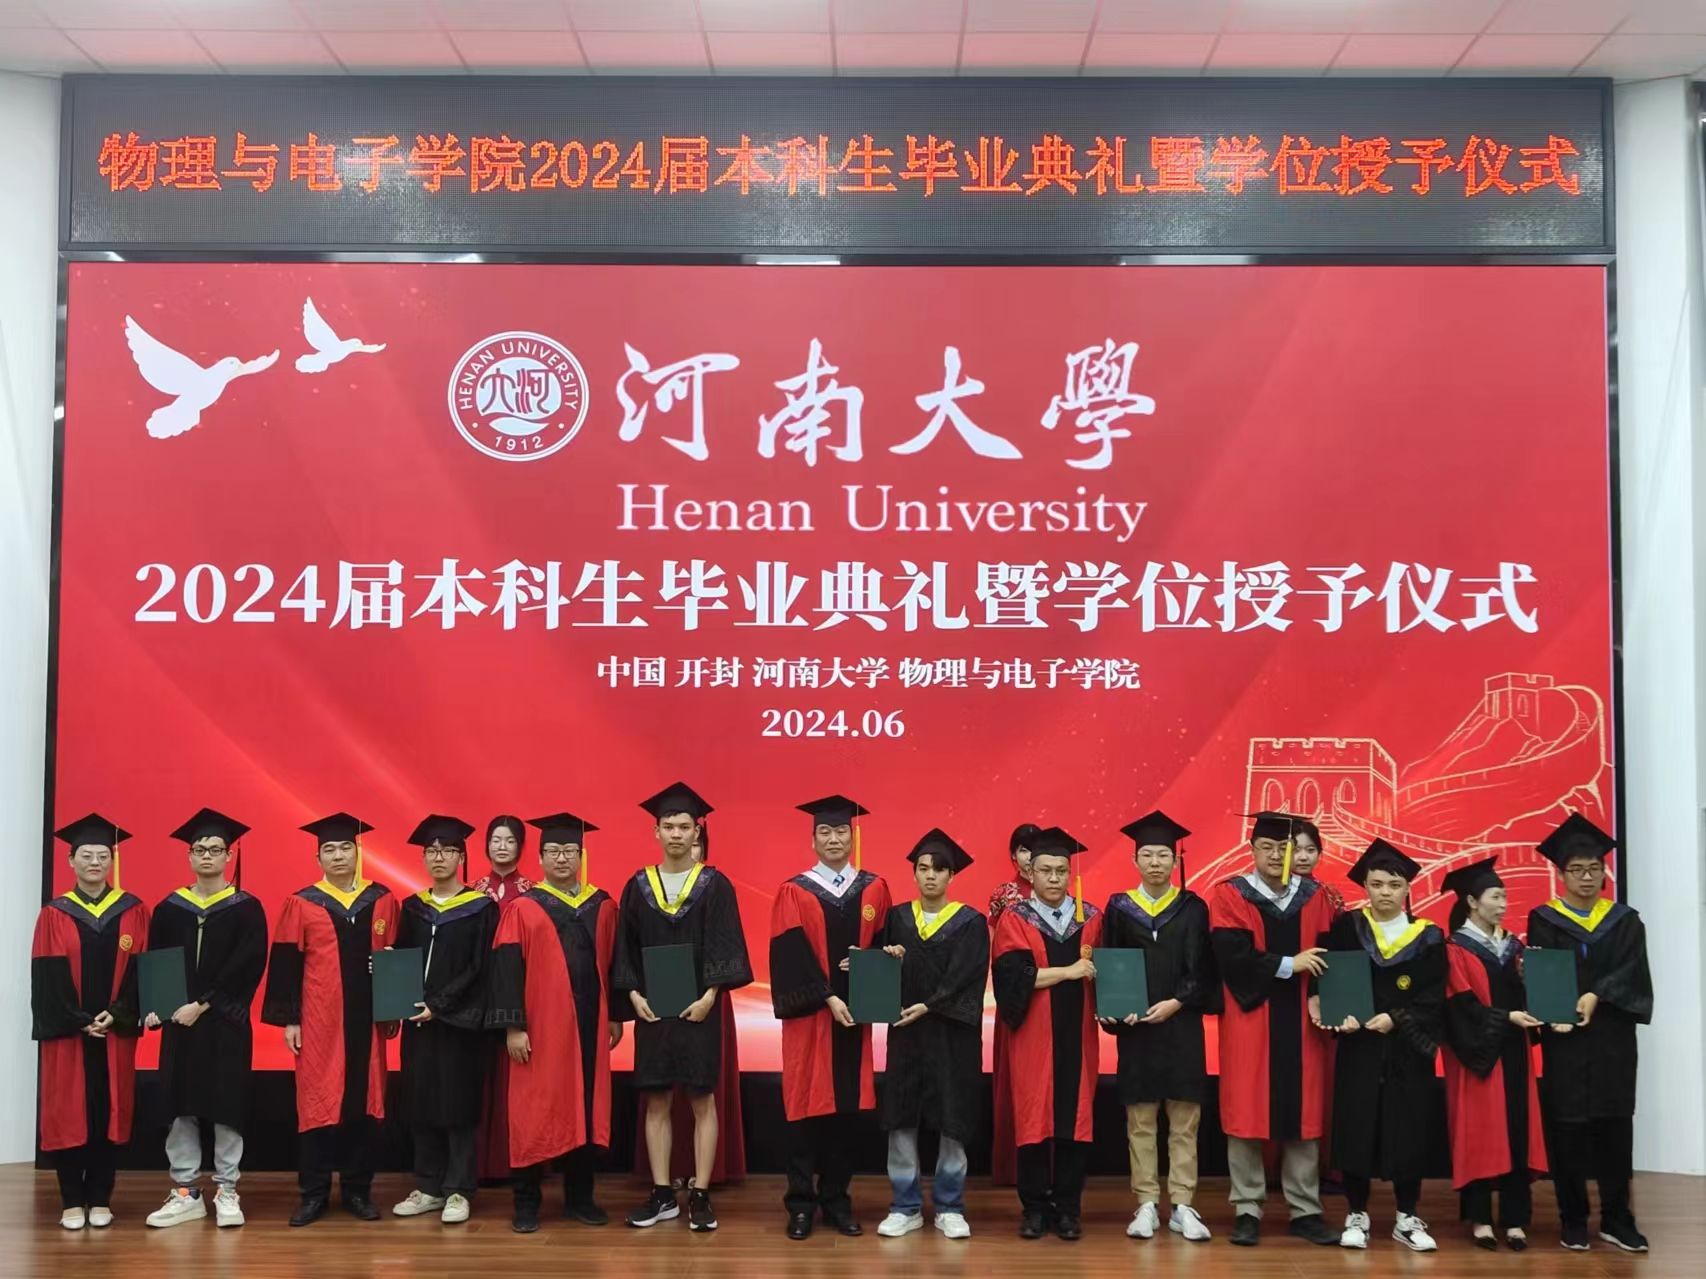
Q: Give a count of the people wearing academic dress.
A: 14